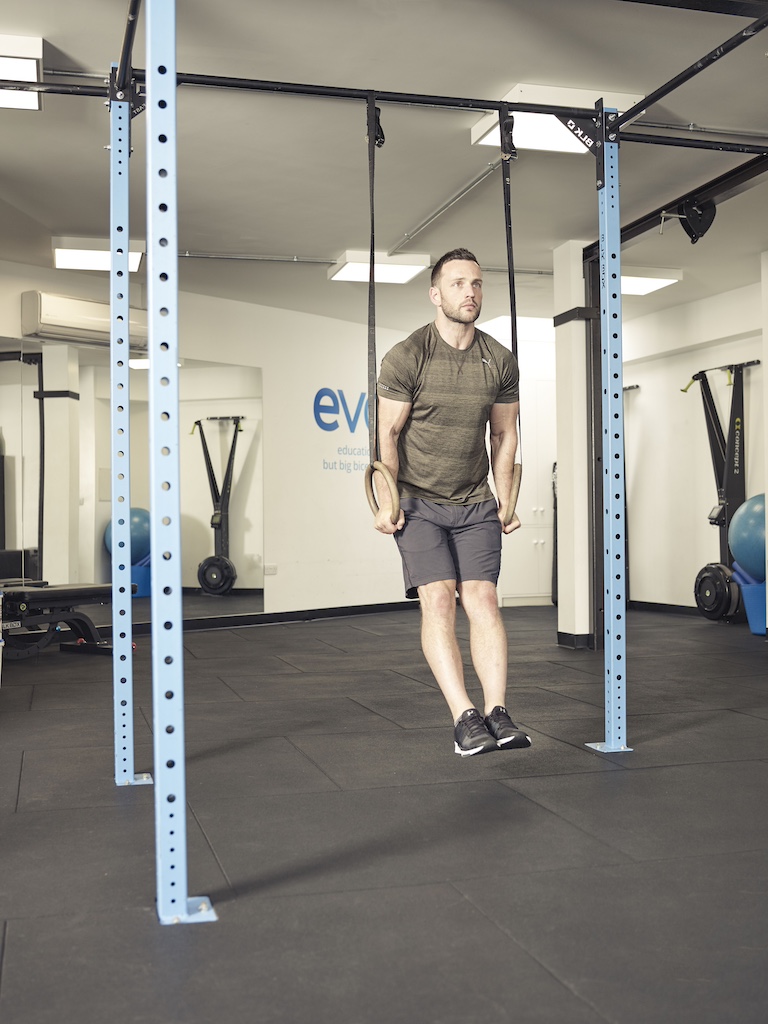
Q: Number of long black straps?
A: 2